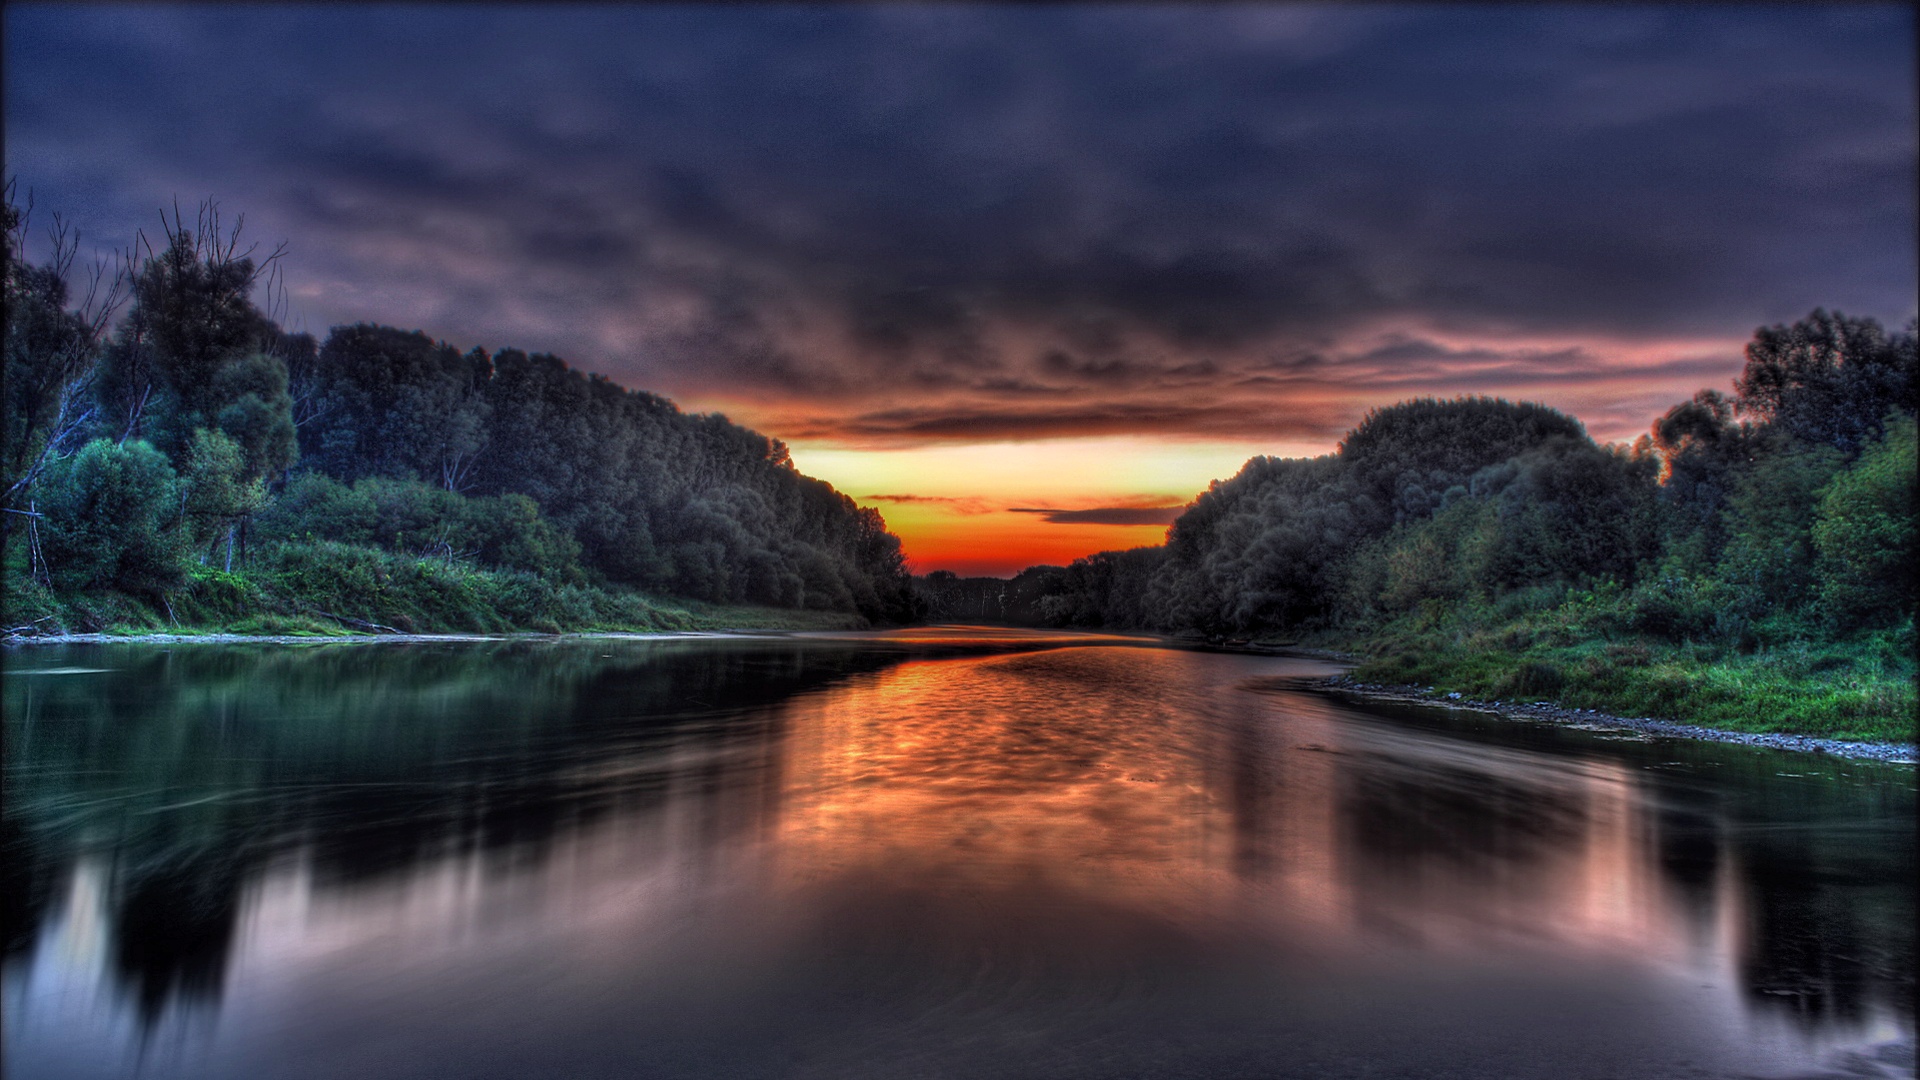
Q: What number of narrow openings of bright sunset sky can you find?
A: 1